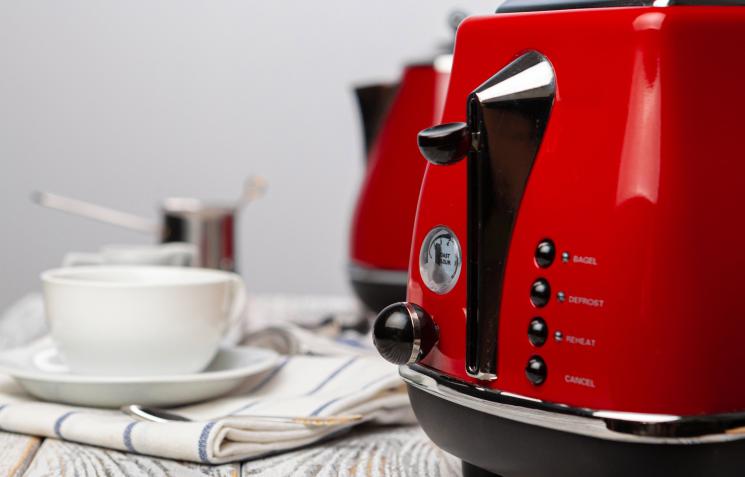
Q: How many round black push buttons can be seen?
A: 4